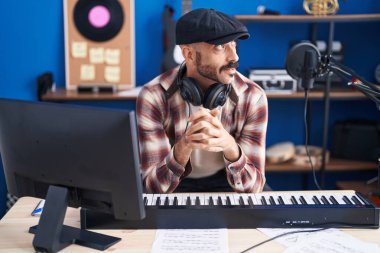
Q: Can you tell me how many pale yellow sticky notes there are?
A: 5